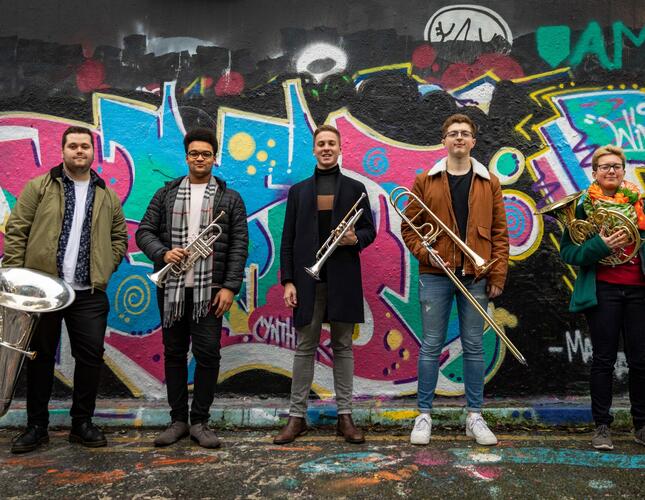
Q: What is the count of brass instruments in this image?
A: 5